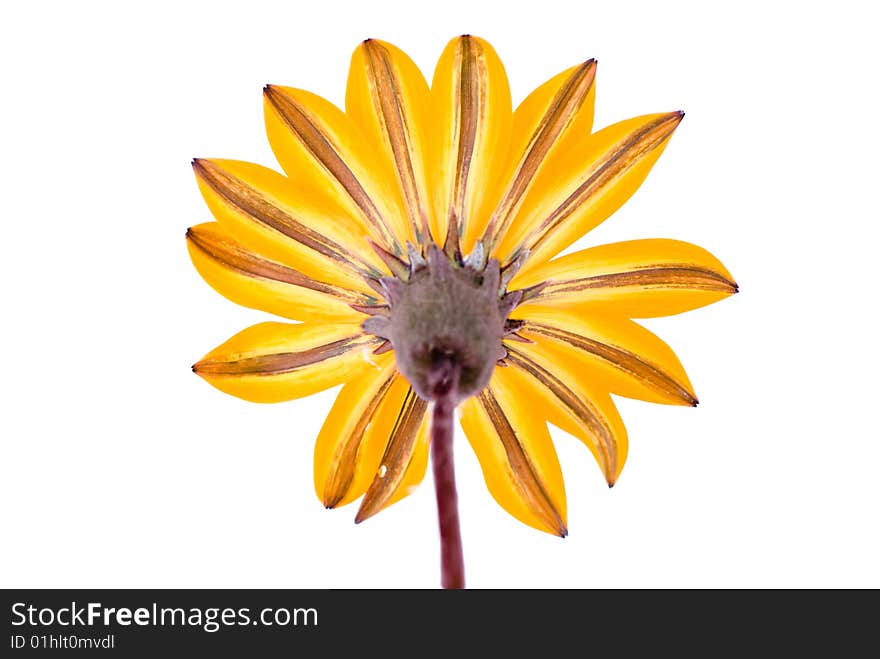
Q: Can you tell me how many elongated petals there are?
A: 14